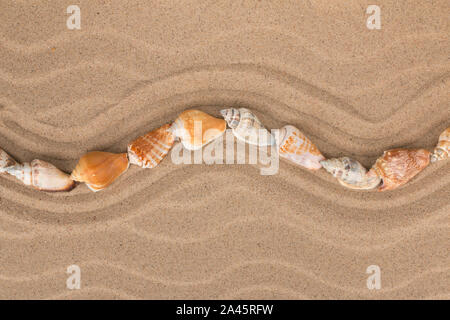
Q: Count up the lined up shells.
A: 10